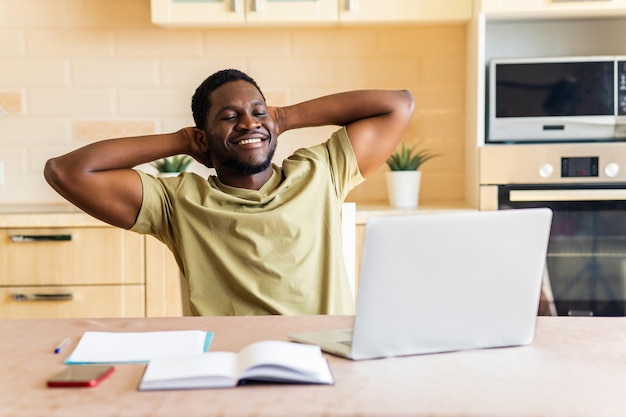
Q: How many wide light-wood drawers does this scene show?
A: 2